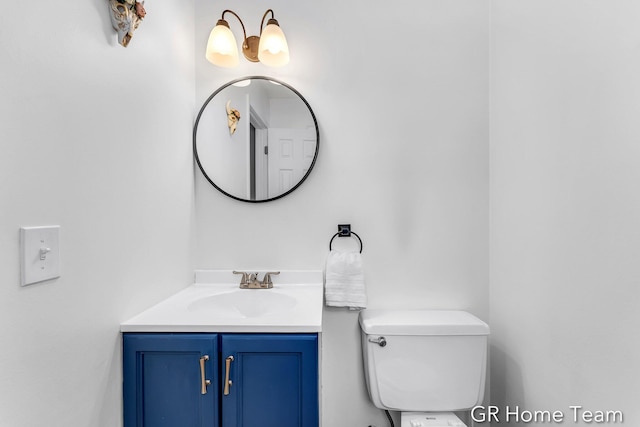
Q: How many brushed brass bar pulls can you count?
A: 2